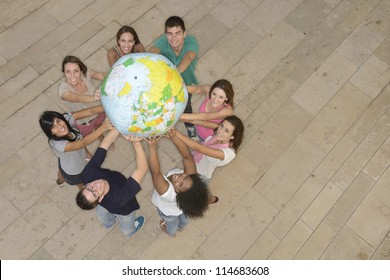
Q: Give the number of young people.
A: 8